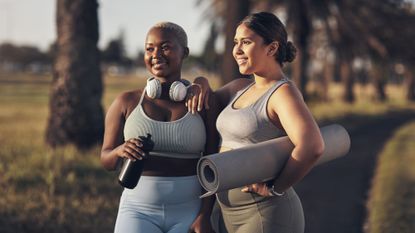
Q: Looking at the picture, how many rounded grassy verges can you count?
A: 1